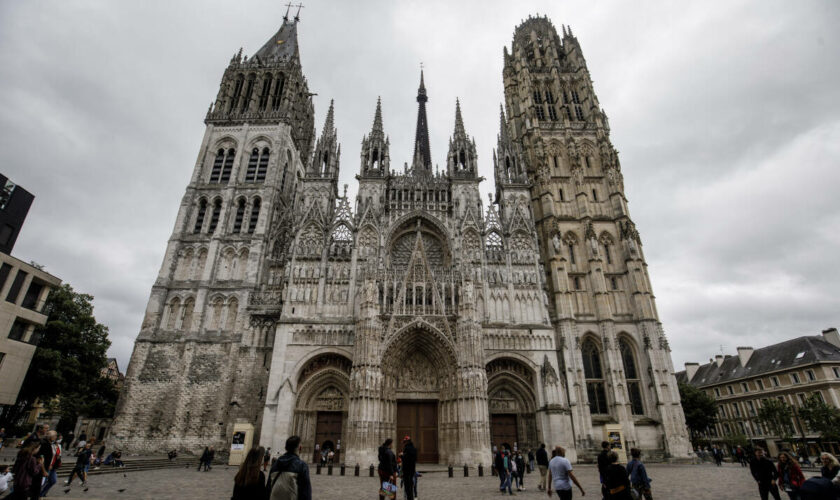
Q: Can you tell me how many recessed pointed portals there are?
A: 3